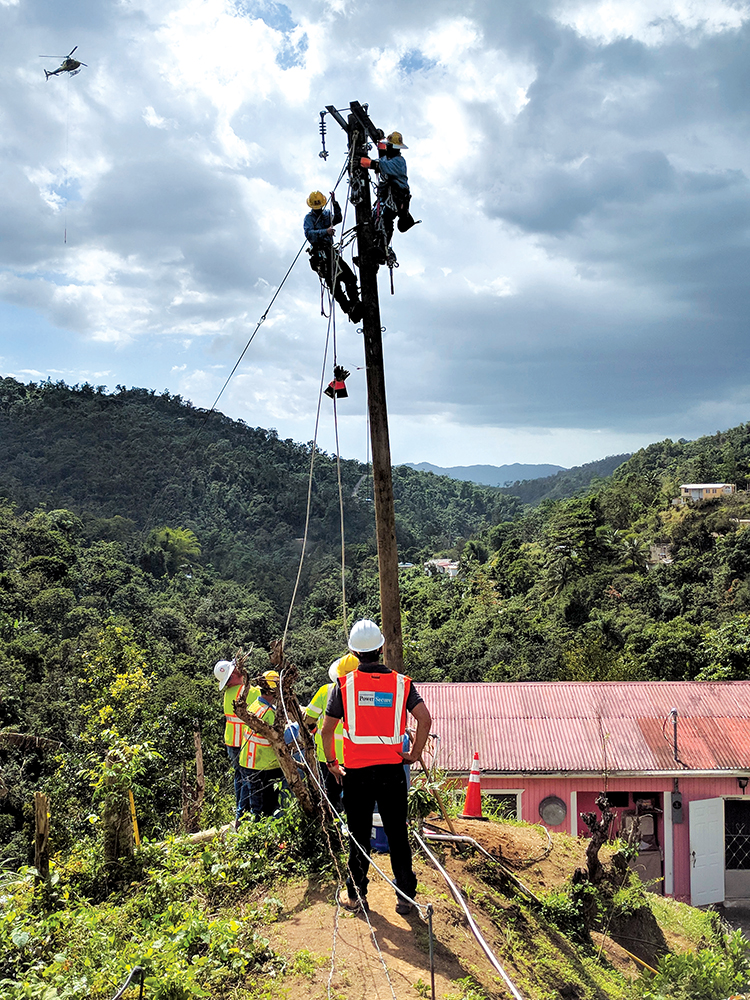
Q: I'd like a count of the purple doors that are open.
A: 0